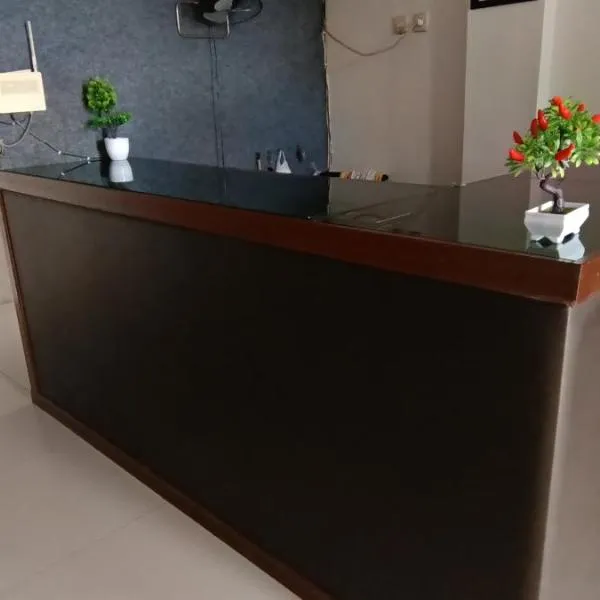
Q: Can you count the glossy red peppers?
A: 9